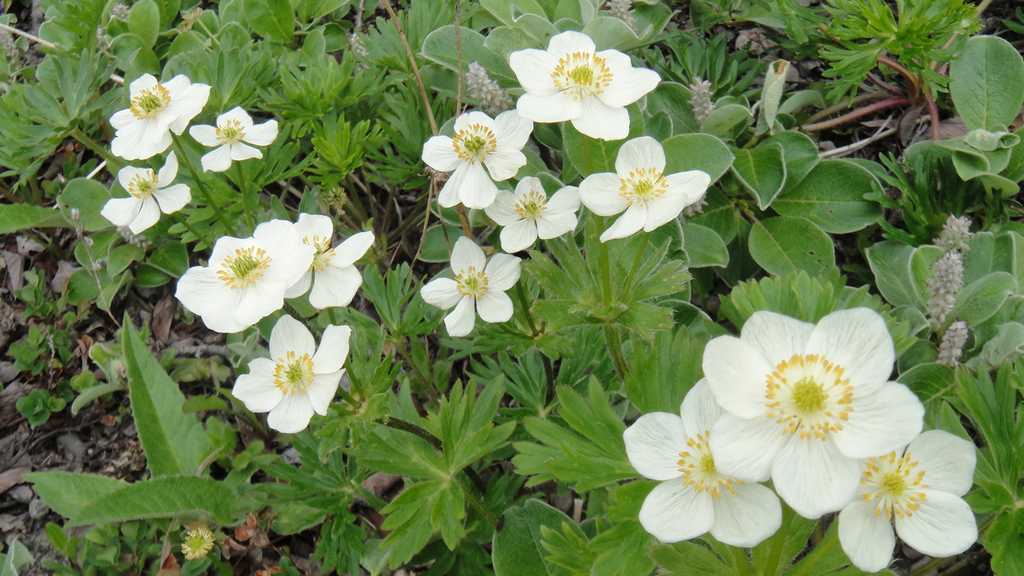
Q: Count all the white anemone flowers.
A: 14